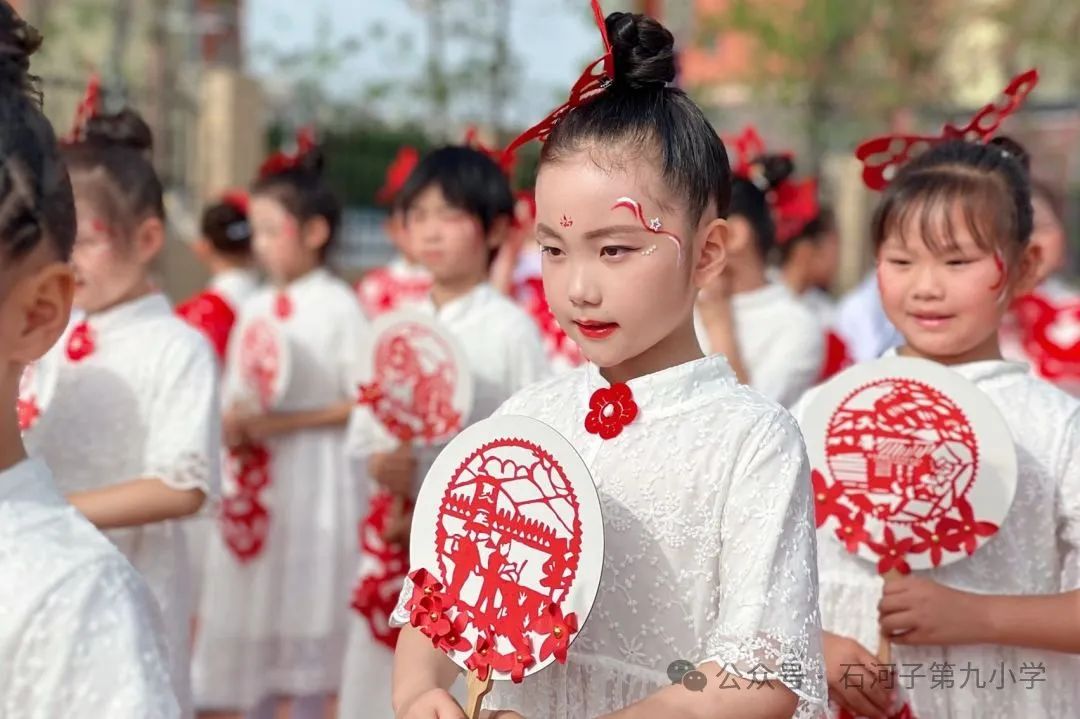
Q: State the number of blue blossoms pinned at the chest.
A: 0